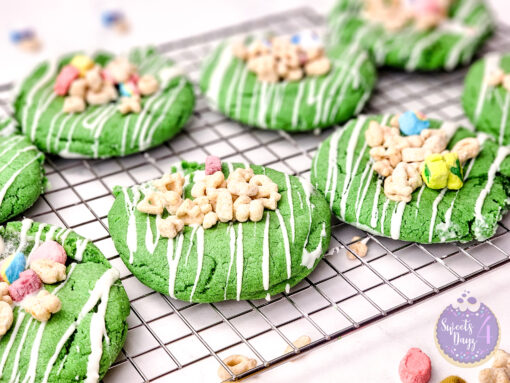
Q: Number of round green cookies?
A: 8